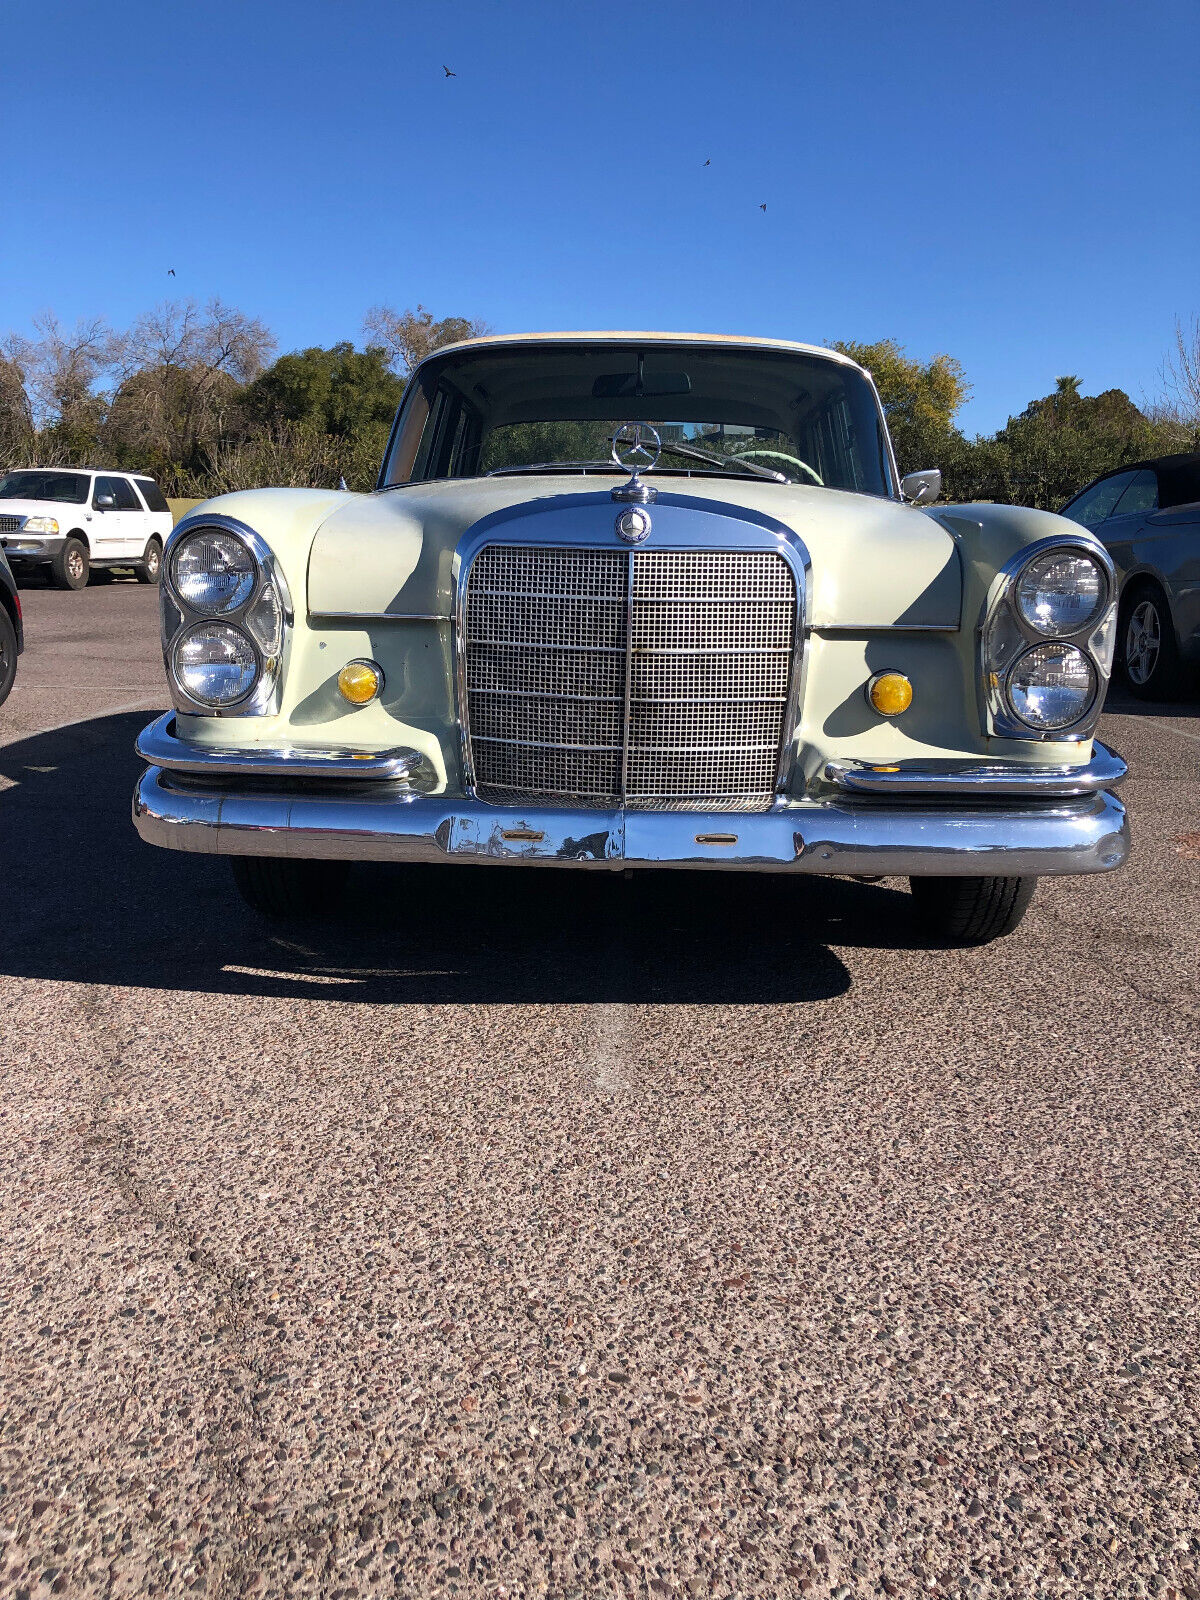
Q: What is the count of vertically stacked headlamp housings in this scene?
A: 2